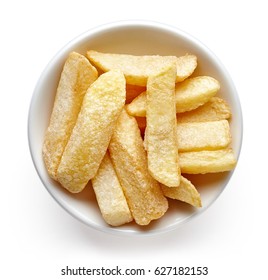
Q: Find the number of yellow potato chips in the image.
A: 11